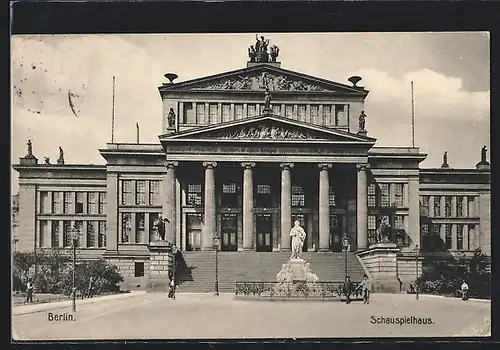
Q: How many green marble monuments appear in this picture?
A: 0